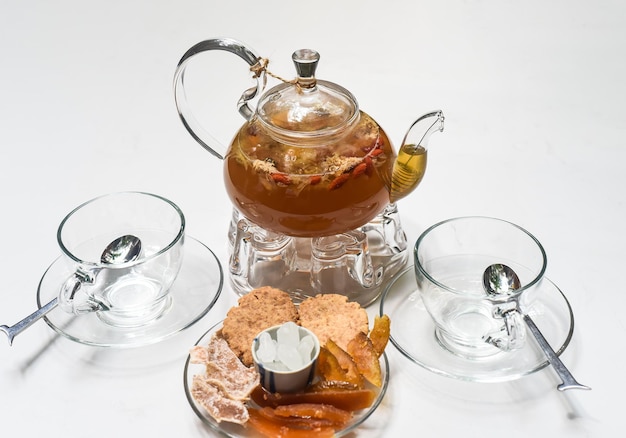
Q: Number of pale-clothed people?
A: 0